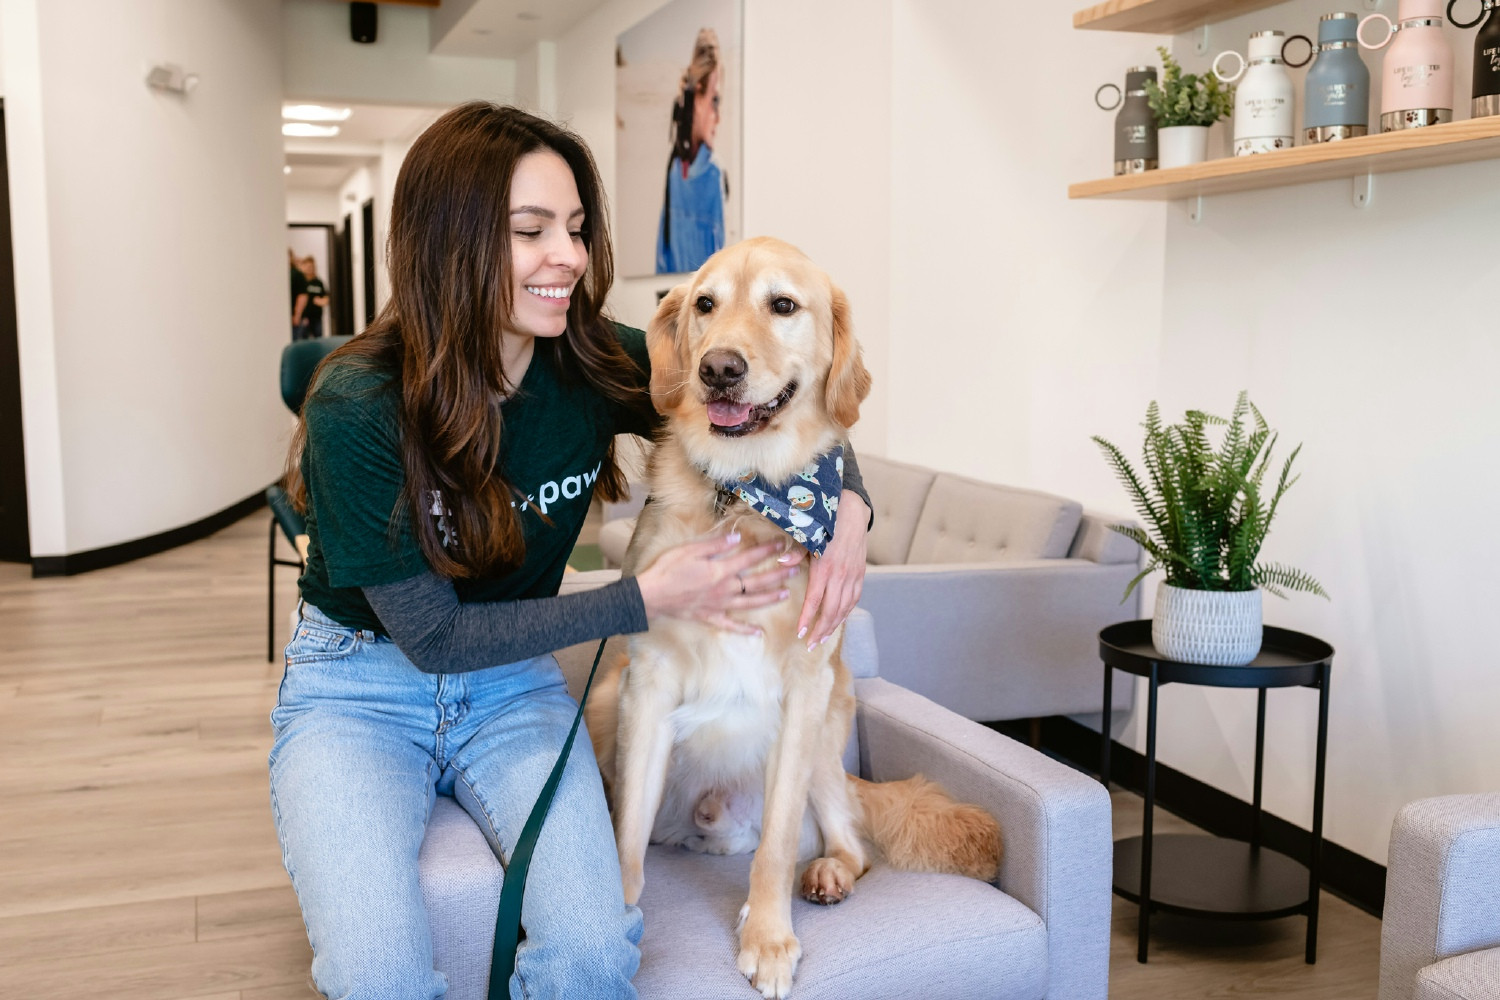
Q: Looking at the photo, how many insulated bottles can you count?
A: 5